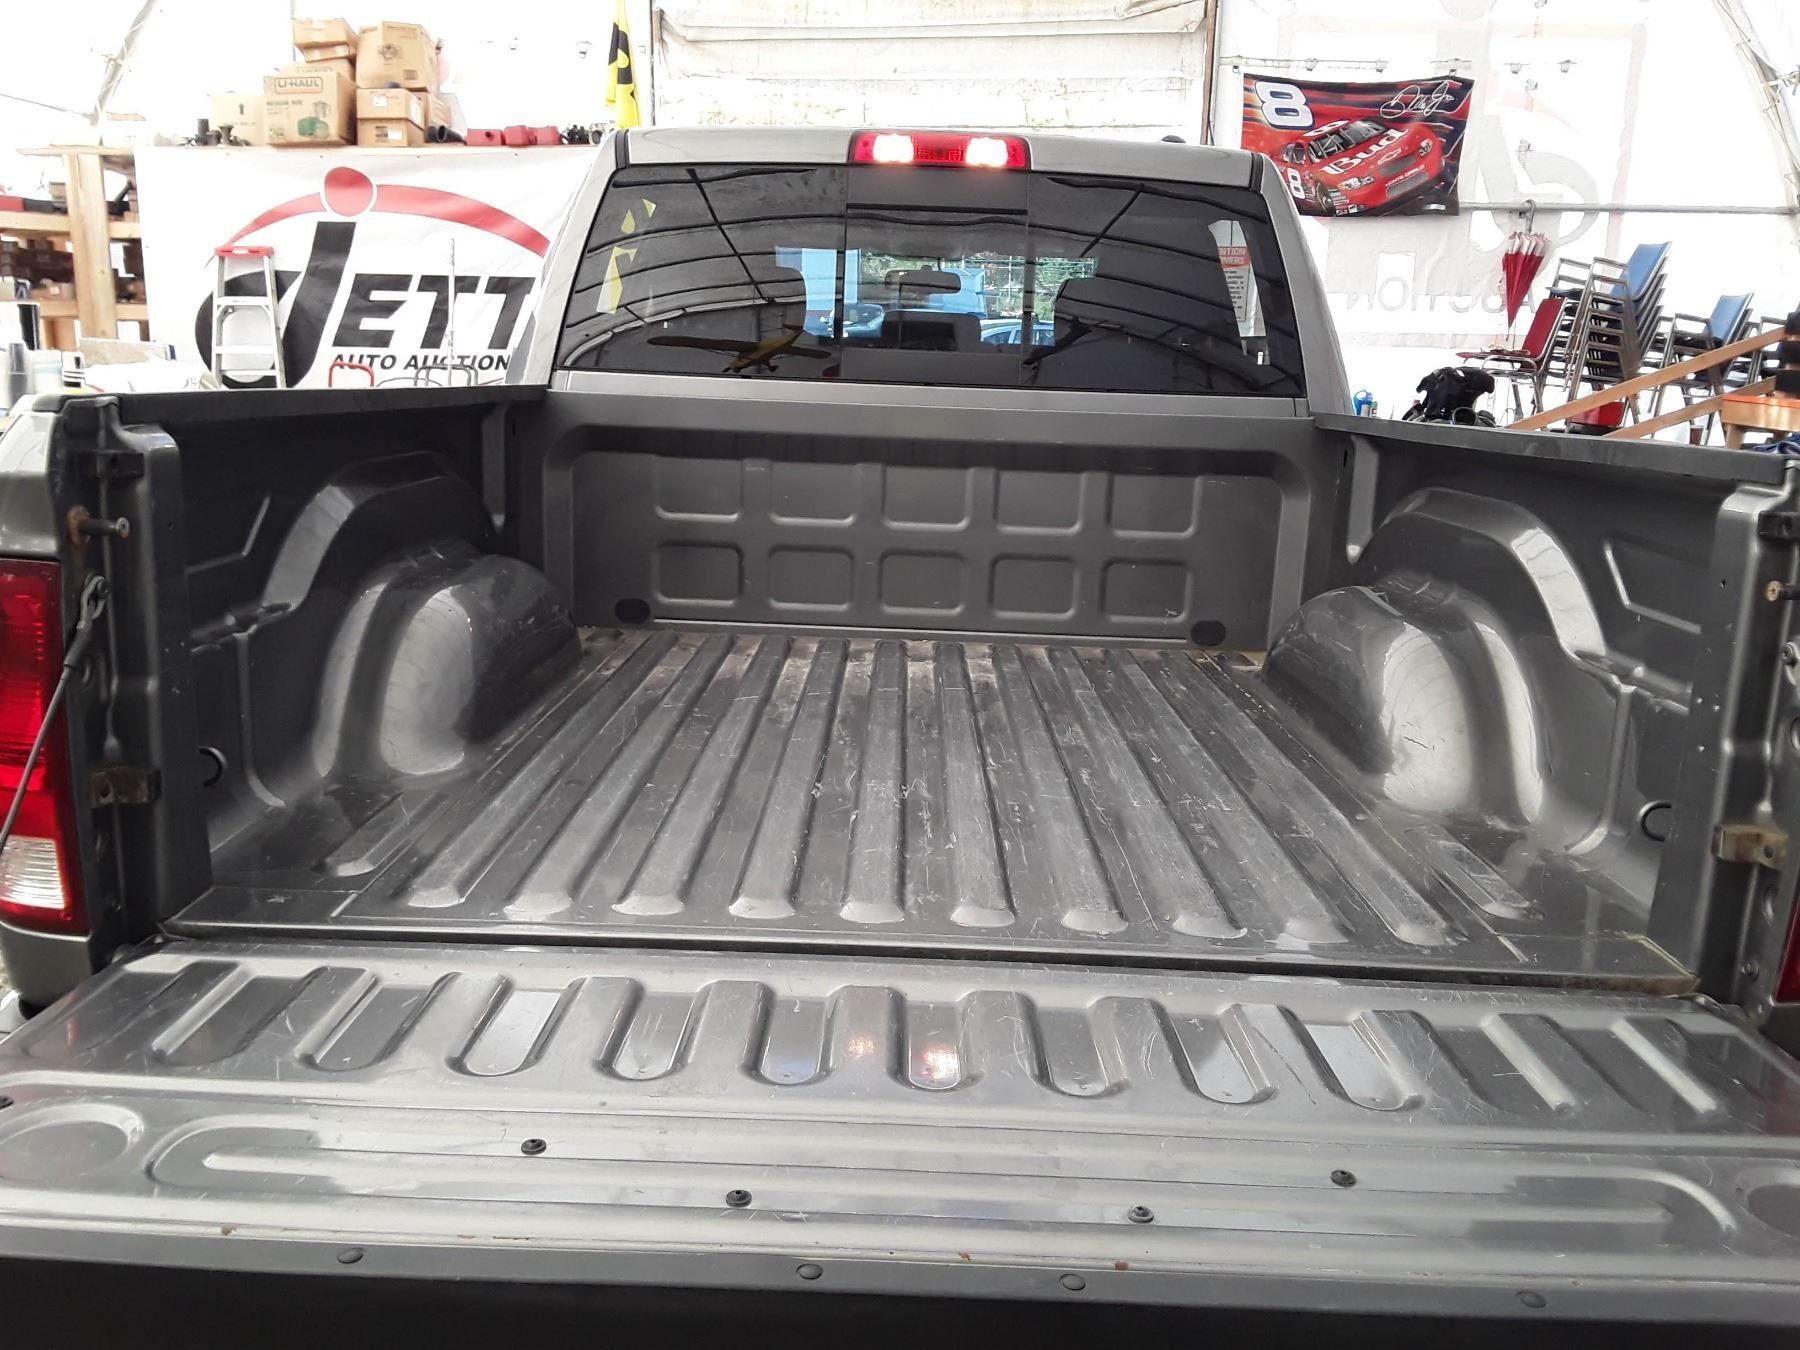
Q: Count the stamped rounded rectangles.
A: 10